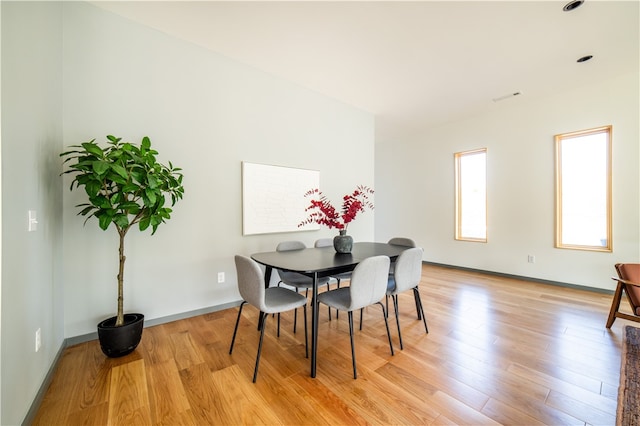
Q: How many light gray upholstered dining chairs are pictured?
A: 6